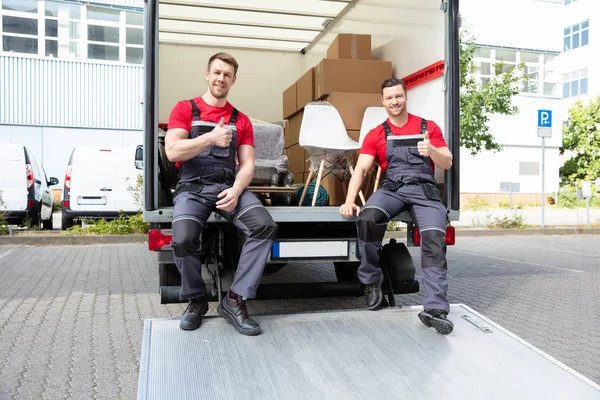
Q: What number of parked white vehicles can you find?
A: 2